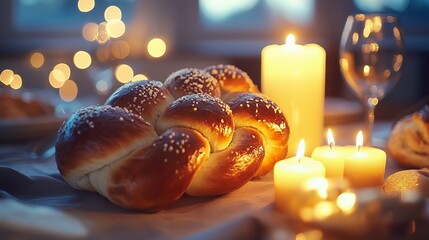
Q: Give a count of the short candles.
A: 3